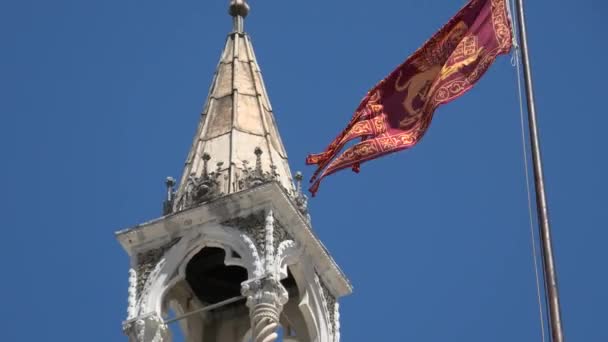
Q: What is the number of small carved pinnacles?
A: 4